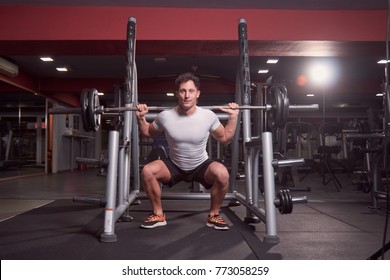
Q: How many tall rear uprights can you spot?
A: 2